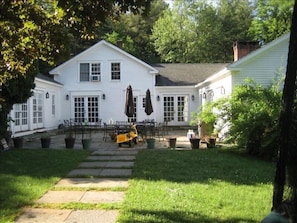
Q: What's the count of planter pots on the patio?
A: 8